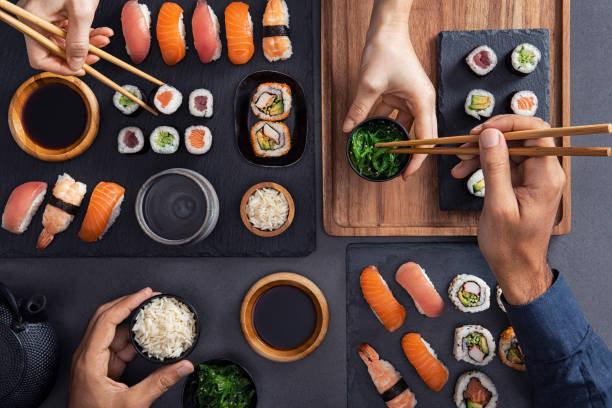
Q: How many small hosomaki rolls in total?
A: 11